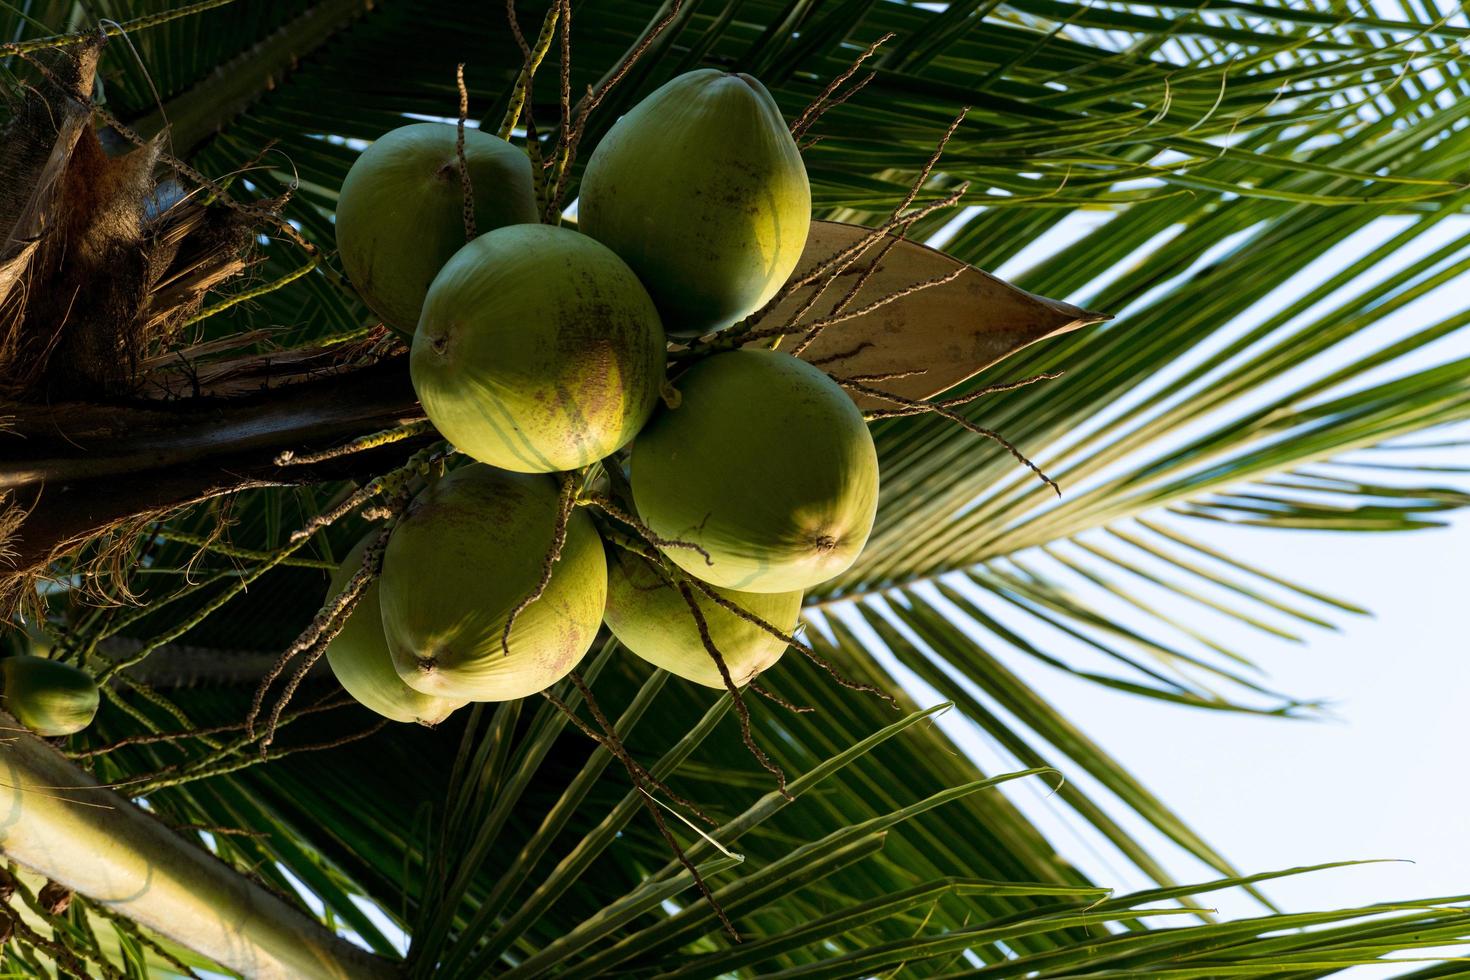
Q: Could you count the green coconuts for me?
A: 8